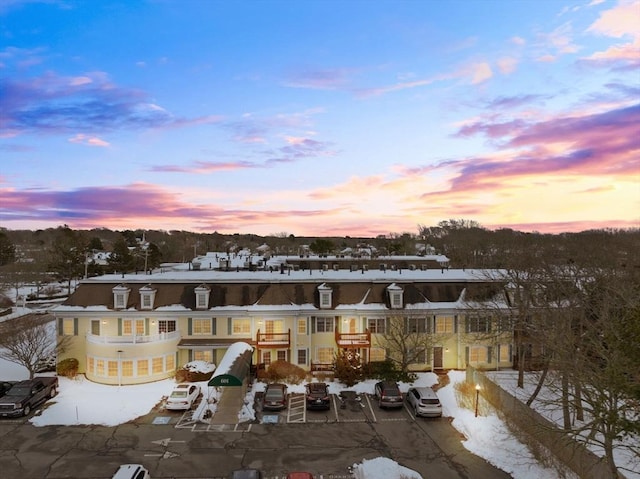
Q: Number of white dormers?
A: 5